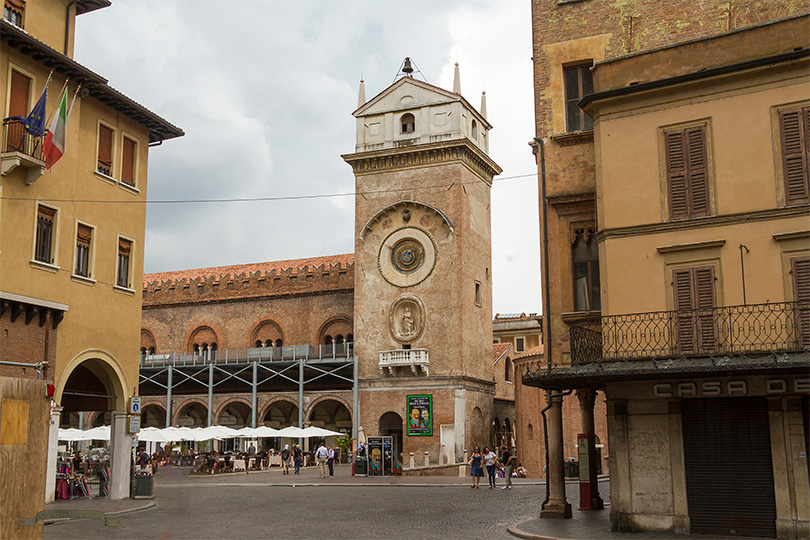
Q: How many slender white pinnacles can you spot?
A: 3